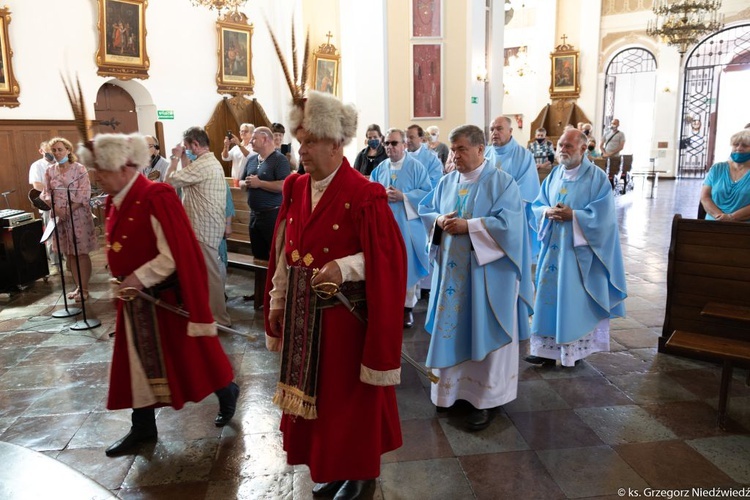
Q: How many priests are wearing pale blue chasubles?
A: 5